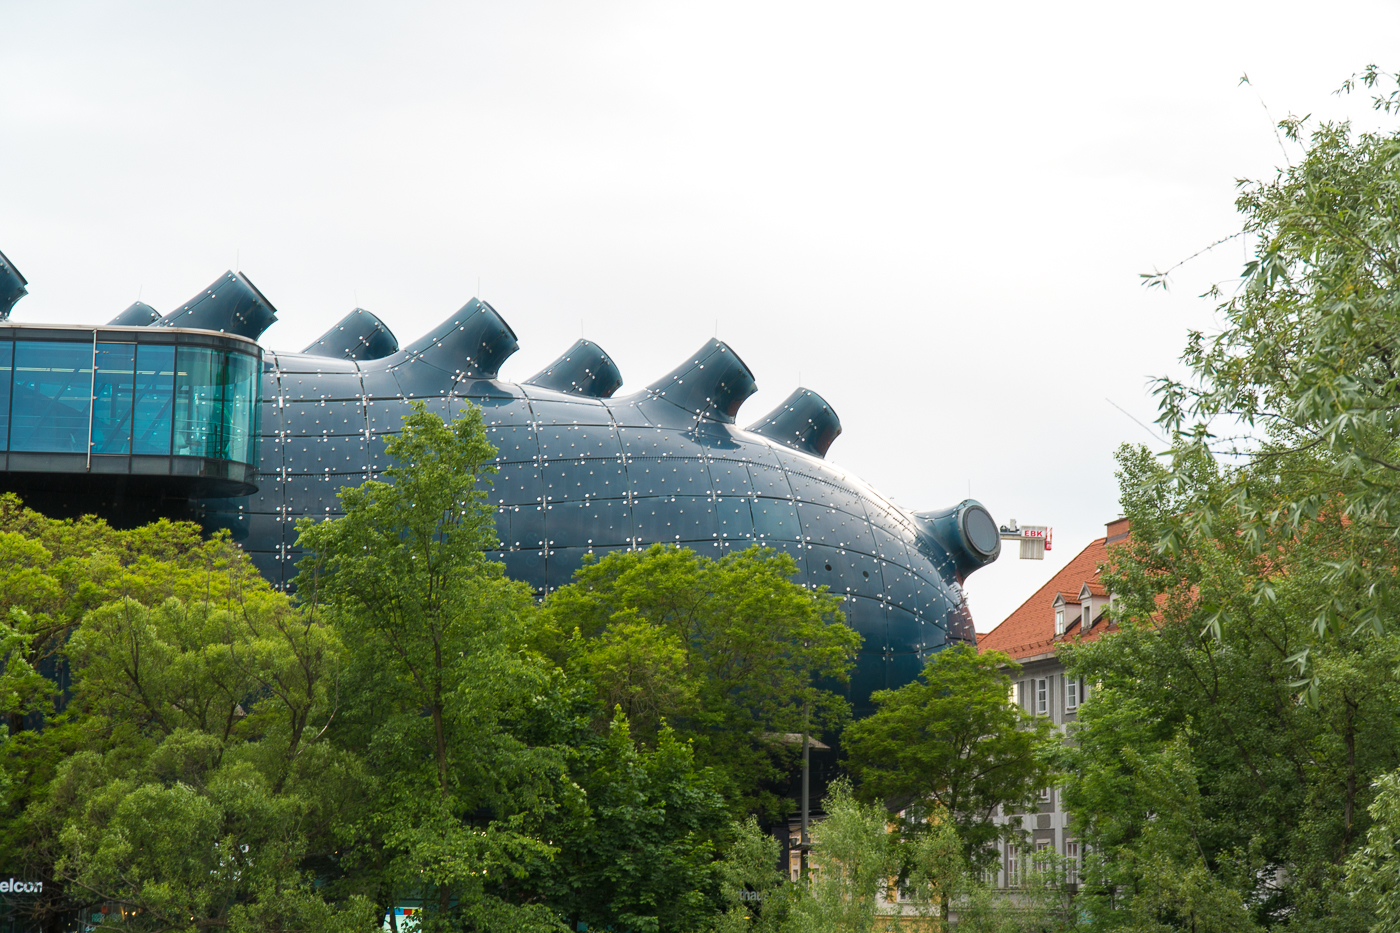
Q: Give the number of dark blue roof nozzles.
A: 9